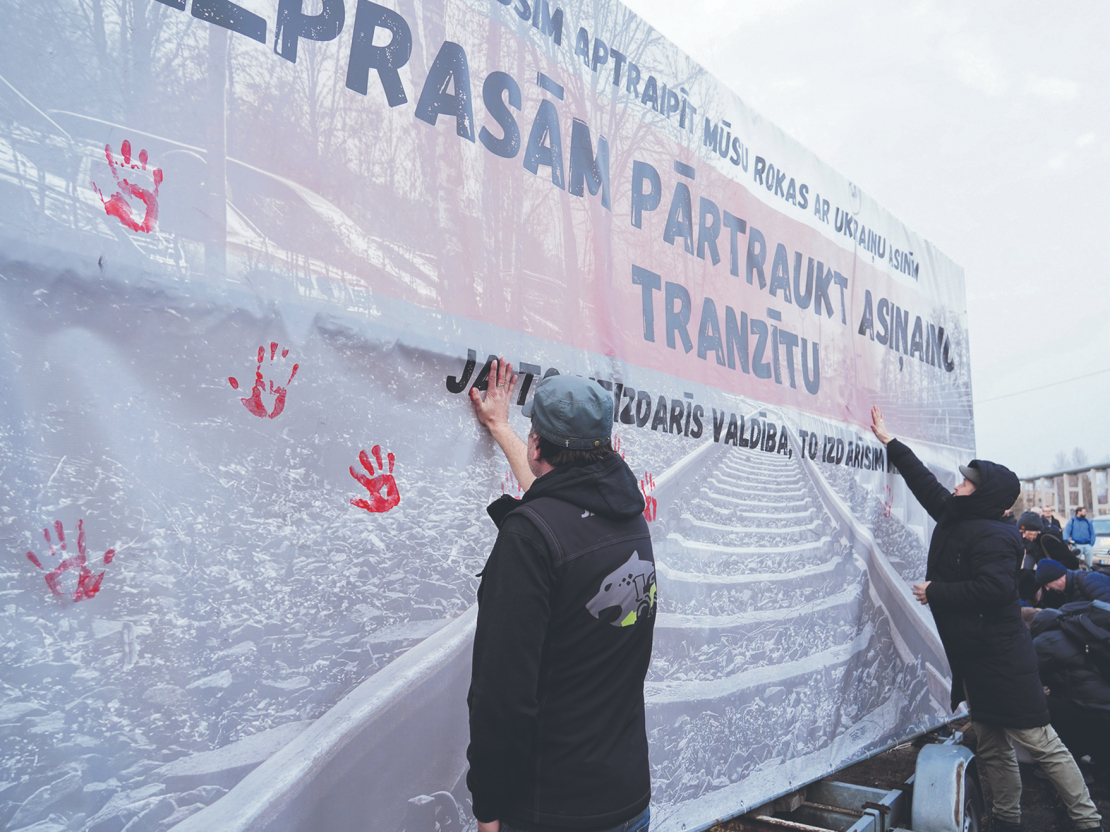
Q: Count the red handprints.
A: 8